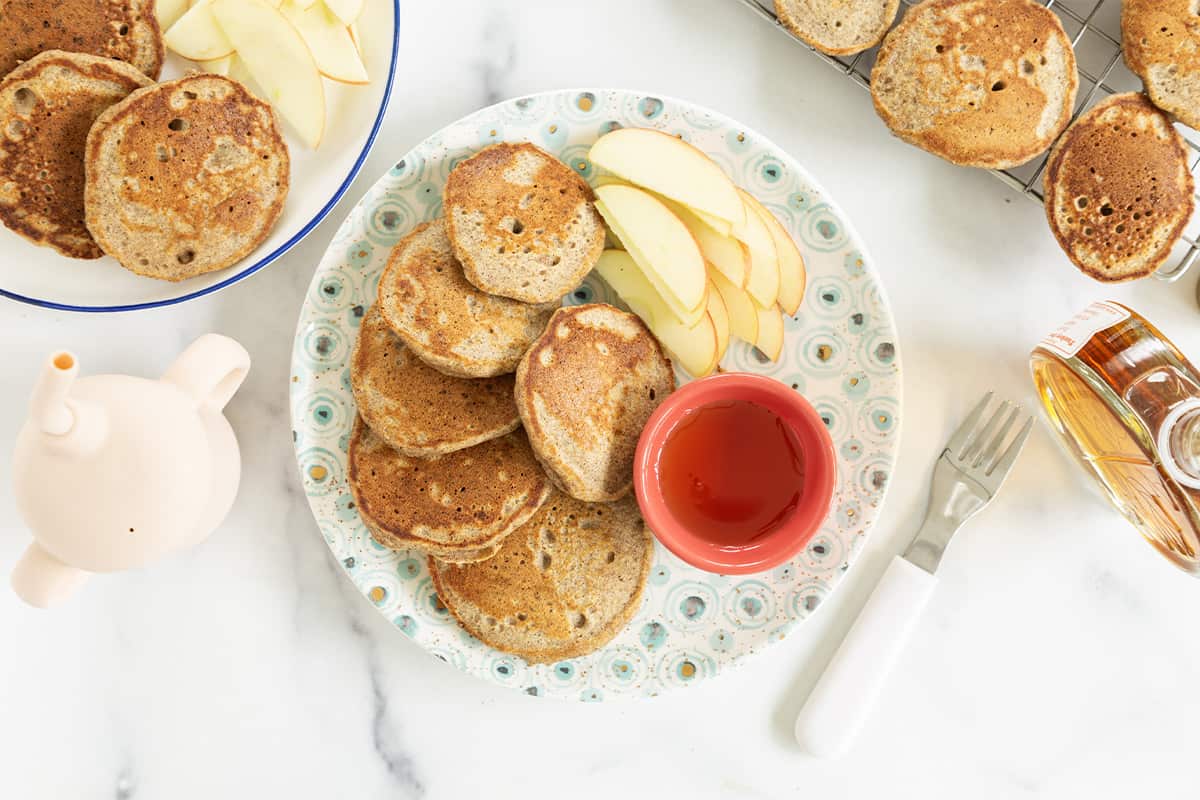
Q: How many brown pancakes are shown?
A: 13